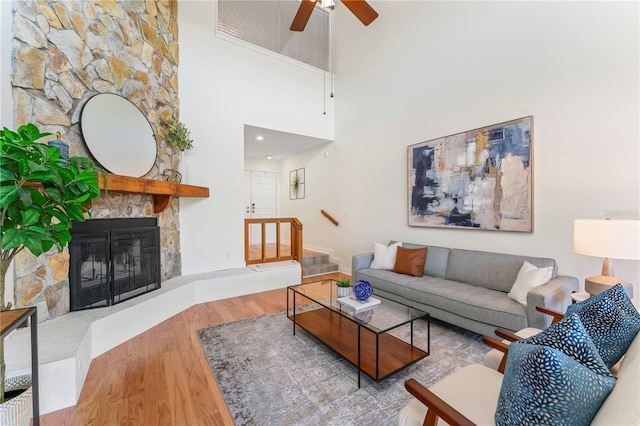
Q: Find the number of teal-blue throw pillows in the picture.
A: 2